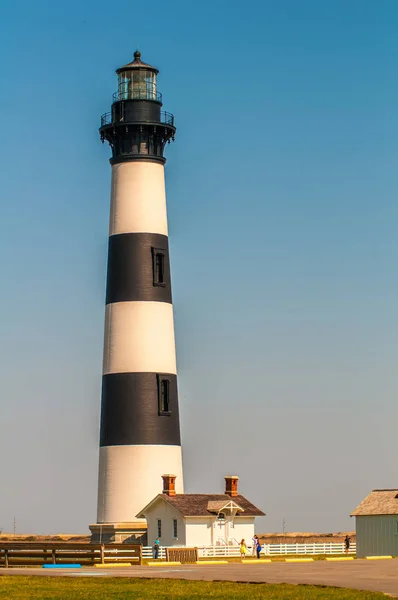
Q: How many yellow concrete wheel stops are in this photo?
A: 7